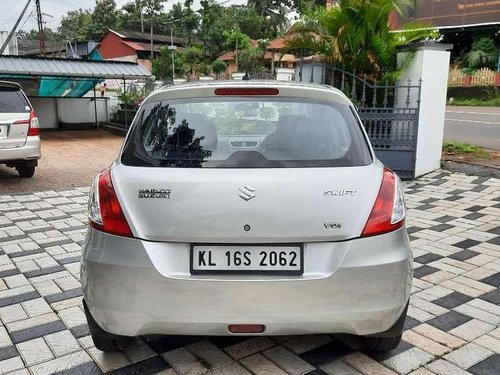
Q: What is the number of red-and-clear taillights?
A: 3